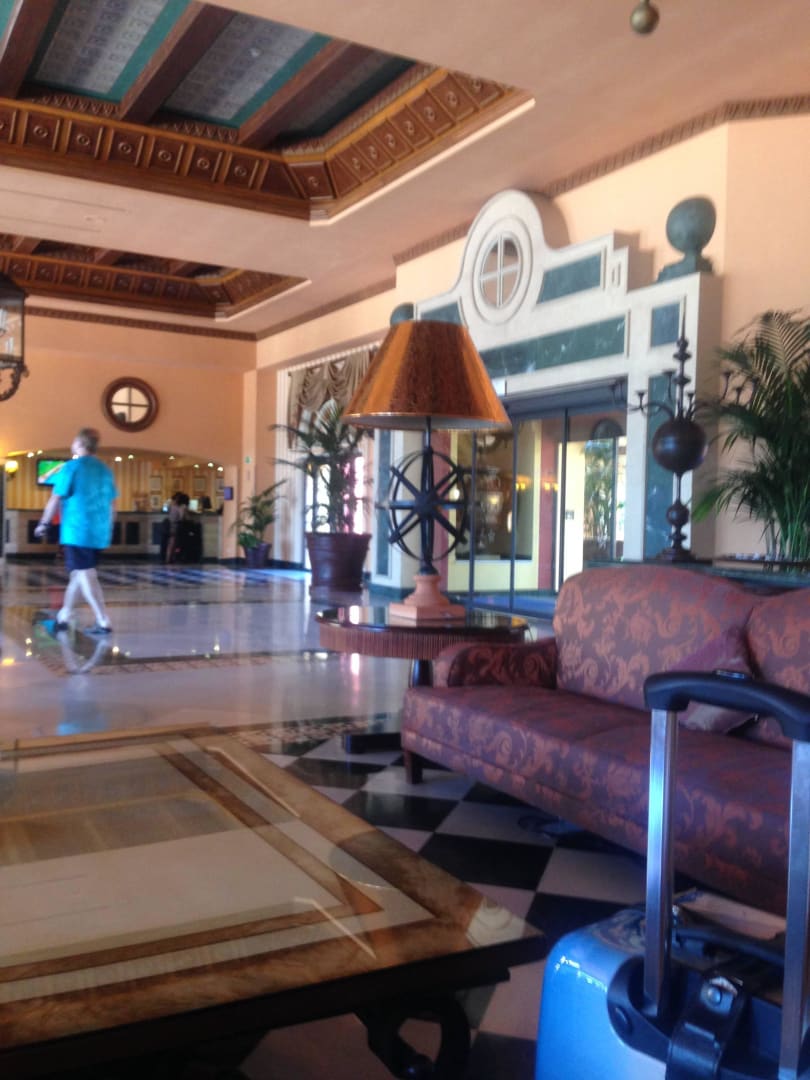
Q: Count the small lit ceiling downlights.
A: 9